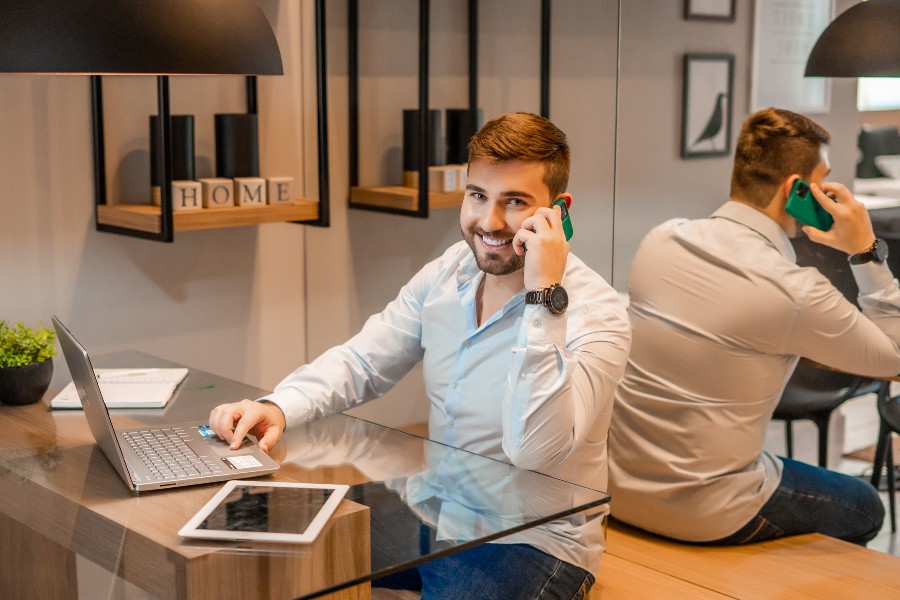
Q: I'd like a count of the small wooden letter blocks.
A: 4